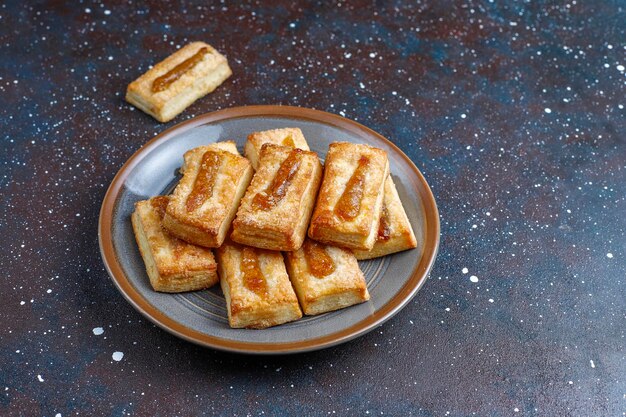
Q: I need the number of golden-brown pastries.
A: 10